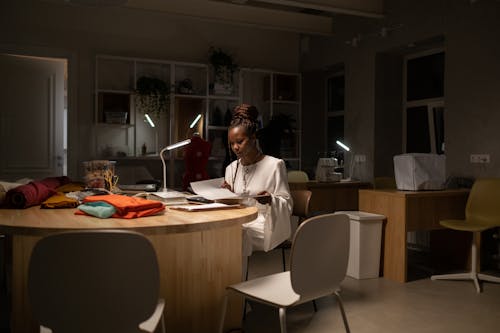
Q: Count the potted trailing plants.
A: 2